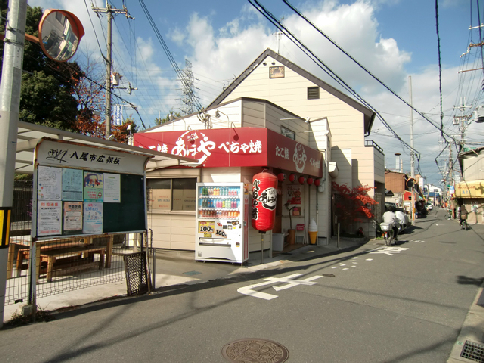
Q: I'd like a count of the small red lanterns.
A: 5